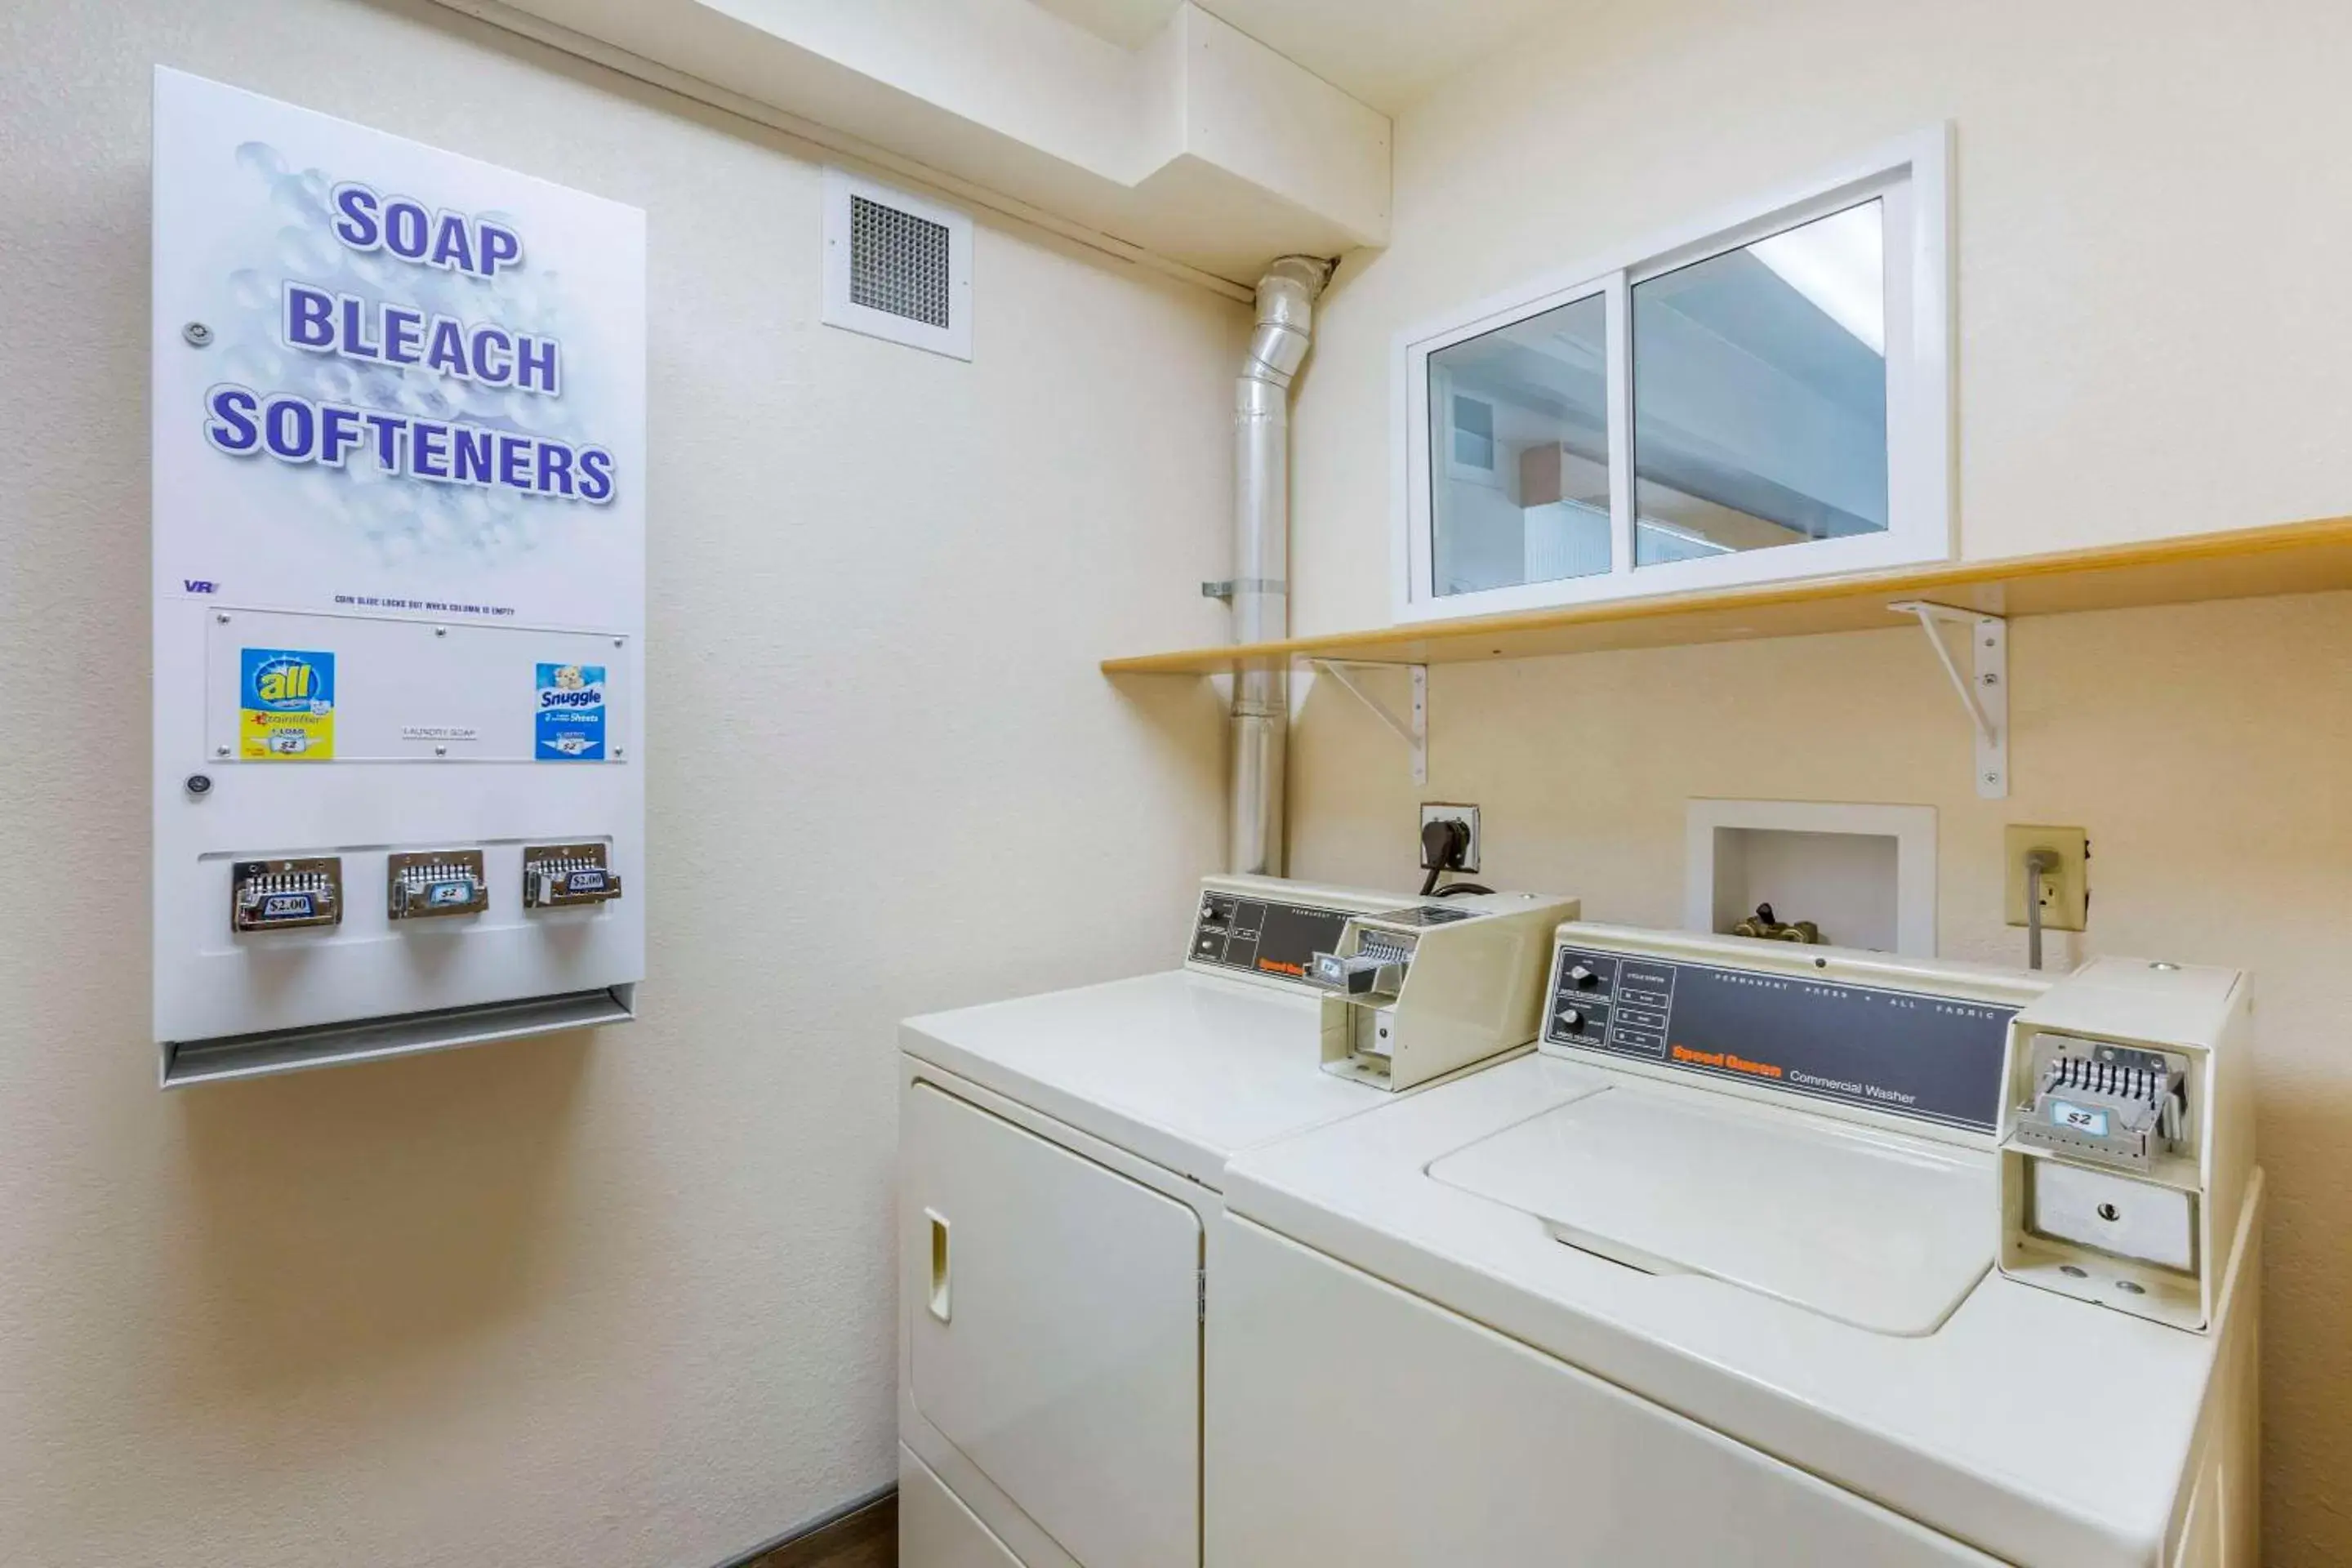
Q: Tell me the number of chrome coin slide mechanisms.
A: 5